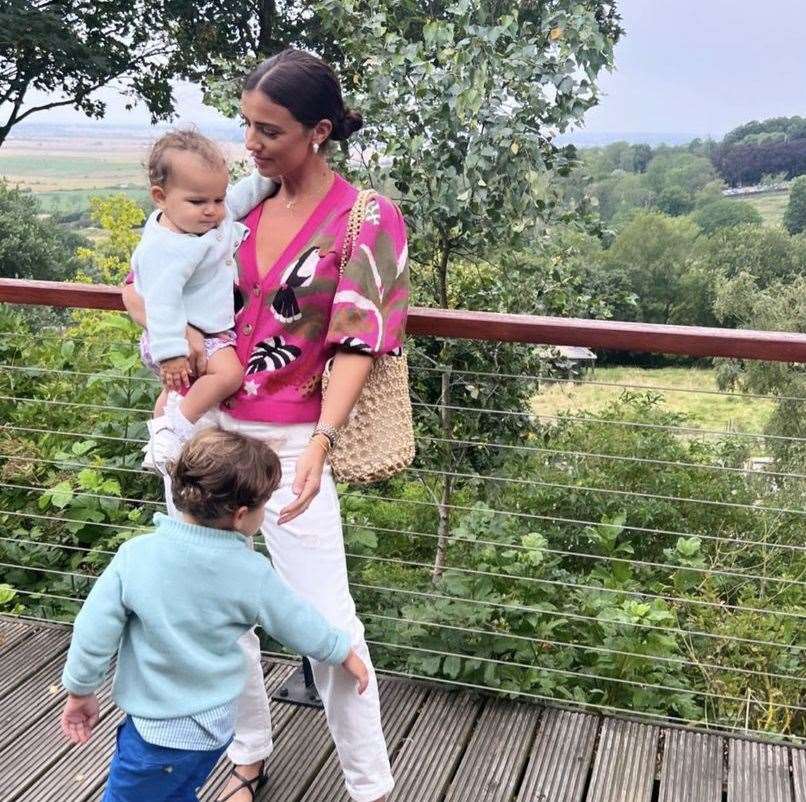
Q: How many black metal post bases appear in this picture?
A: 1